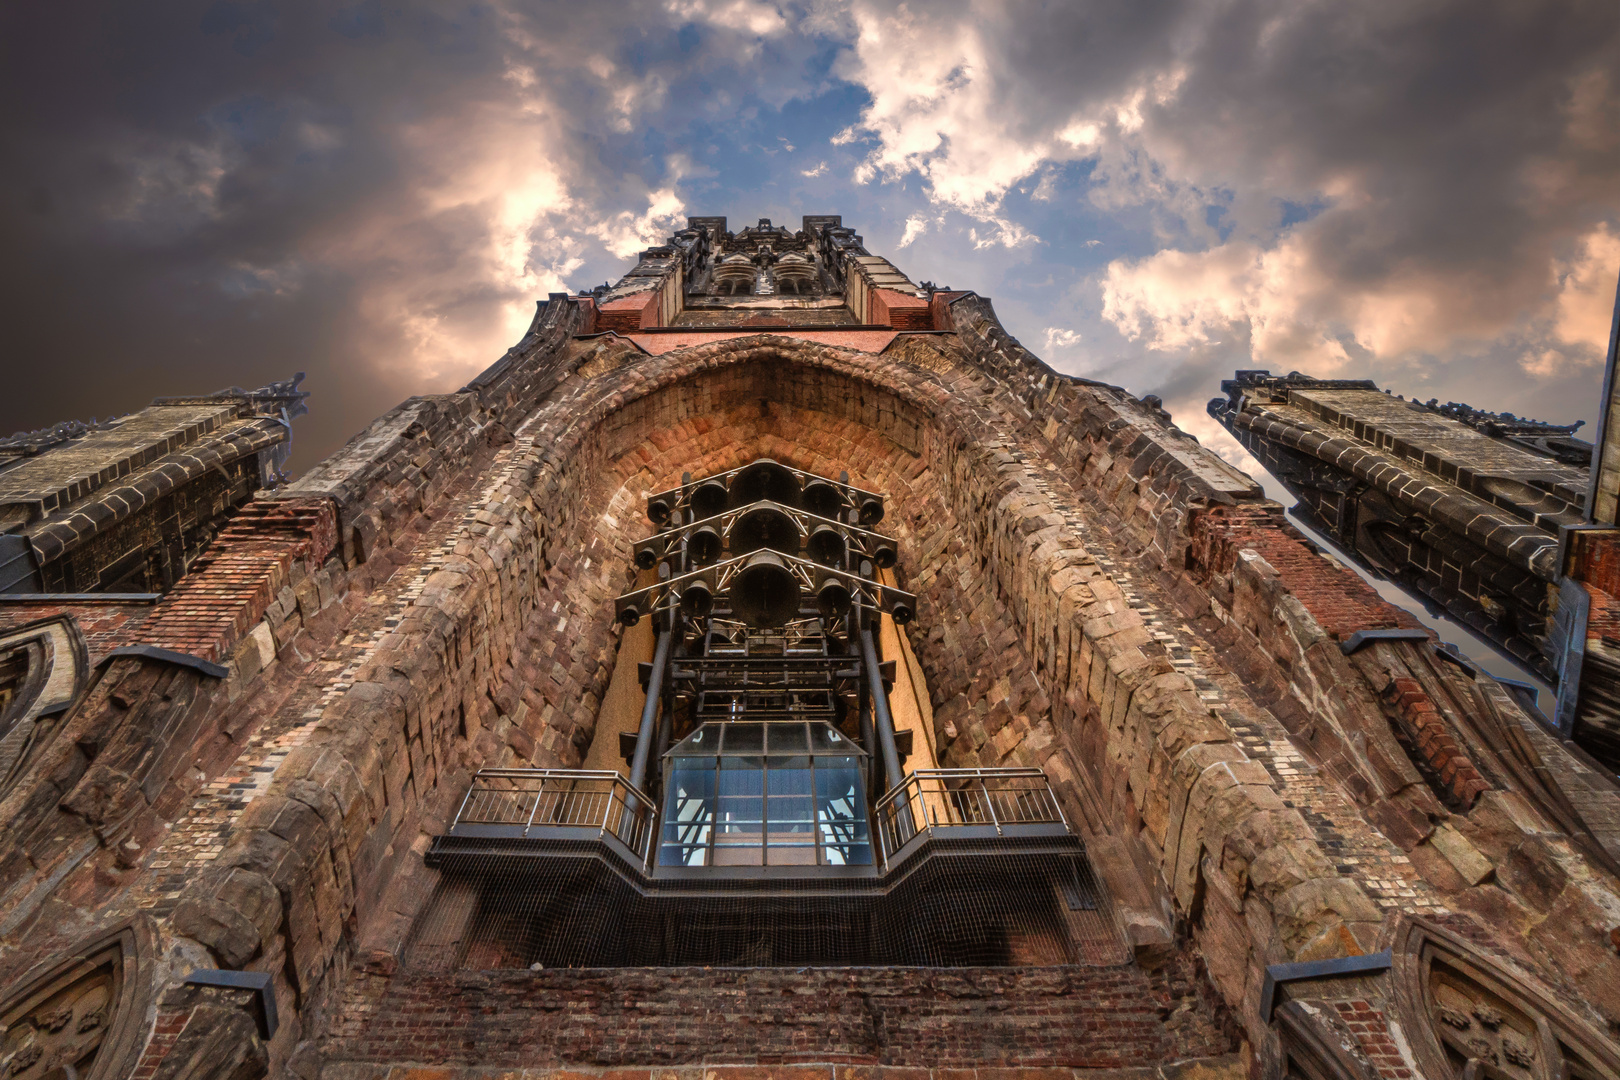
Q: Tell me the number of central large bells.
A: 3